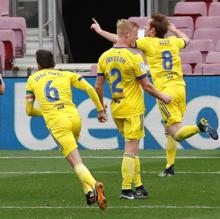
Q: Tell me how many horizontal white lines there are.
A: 3